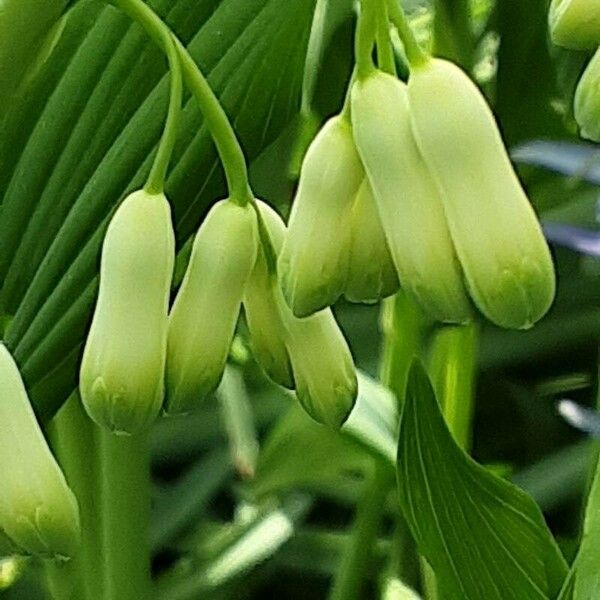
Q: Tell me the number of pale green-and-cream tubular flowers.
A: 11